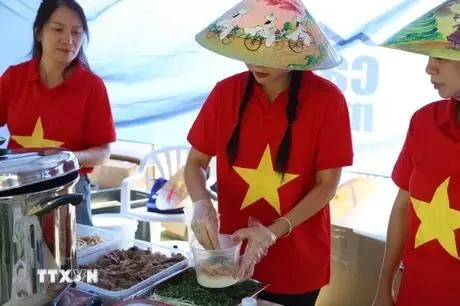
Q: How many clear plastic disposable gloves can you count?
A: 2